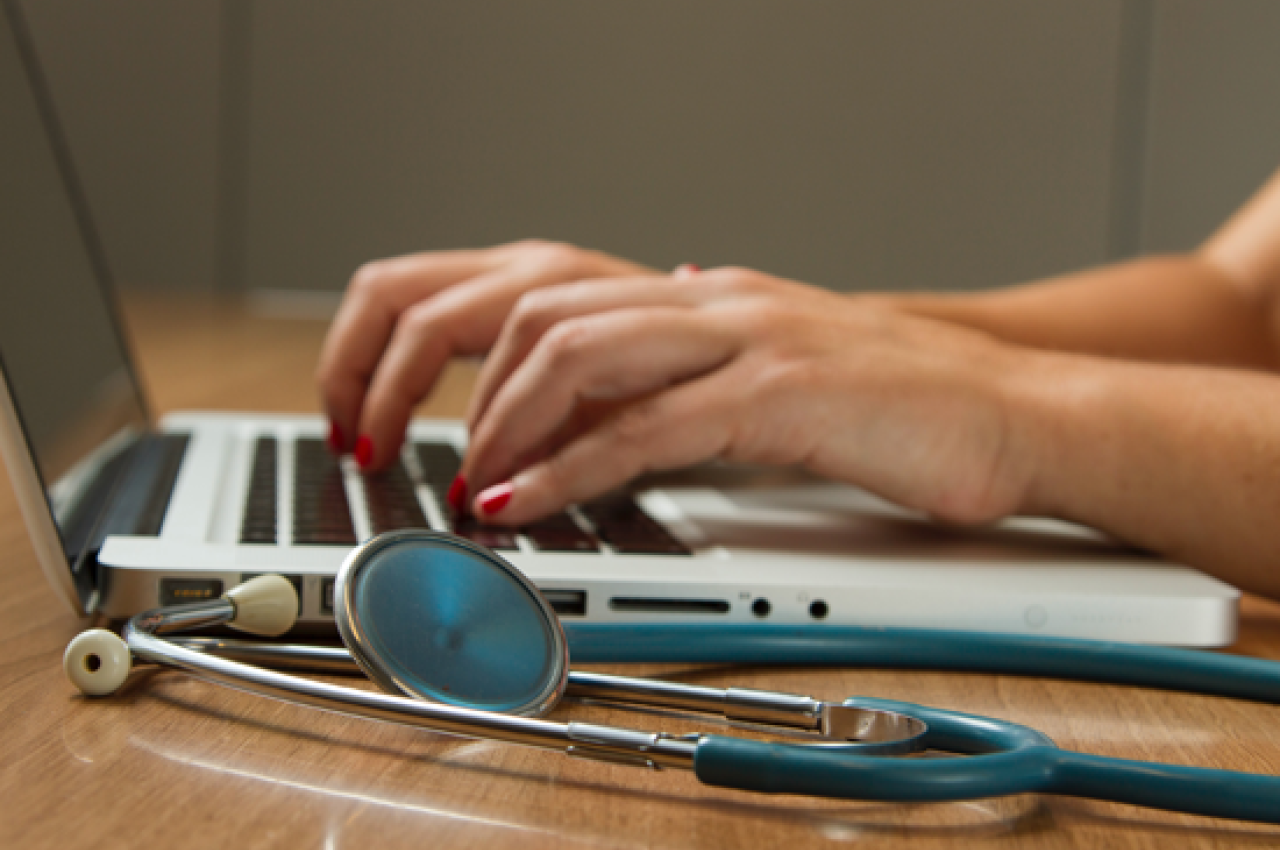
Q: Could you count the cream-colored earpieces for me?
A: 2